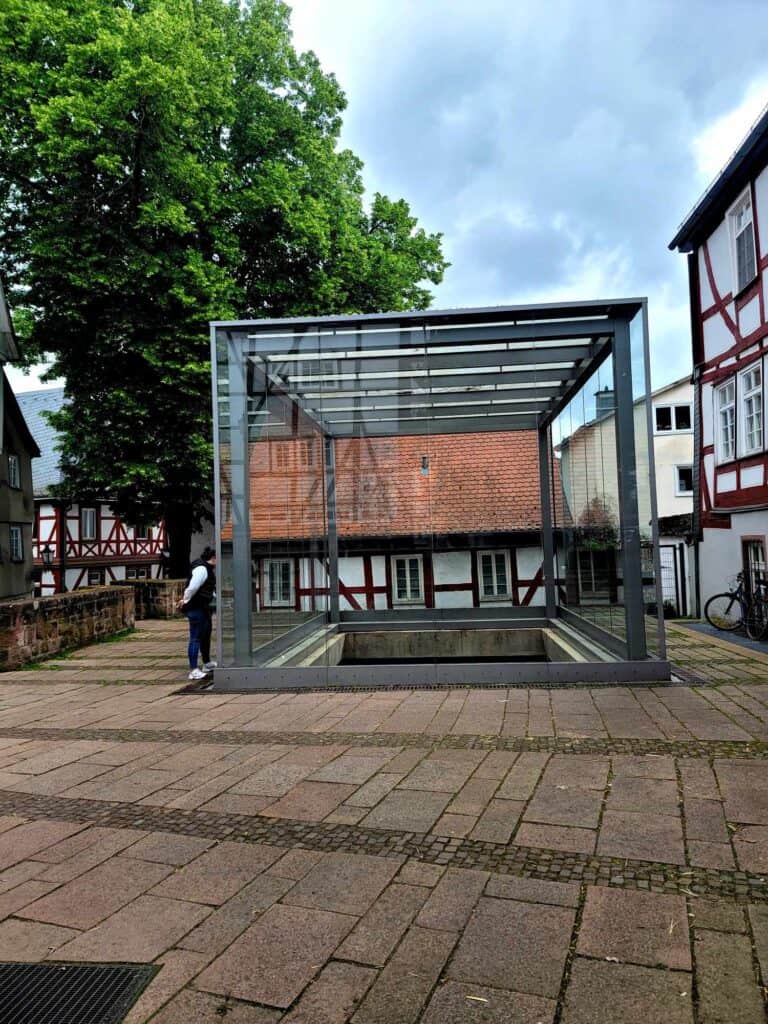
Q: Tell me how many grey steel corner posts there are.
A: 4